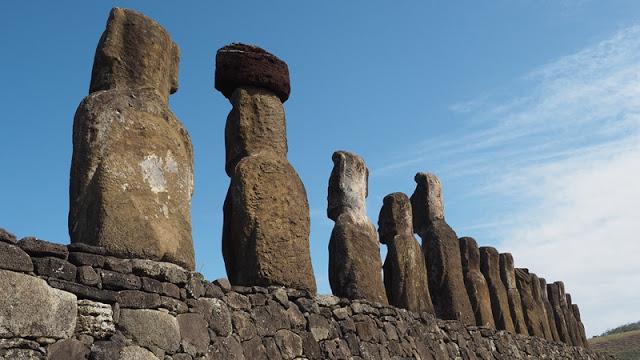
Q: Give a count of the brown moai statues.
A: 15